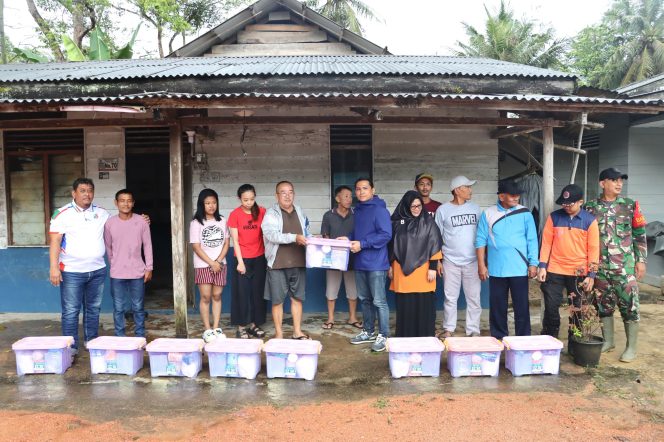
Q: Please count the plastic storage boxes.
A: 9